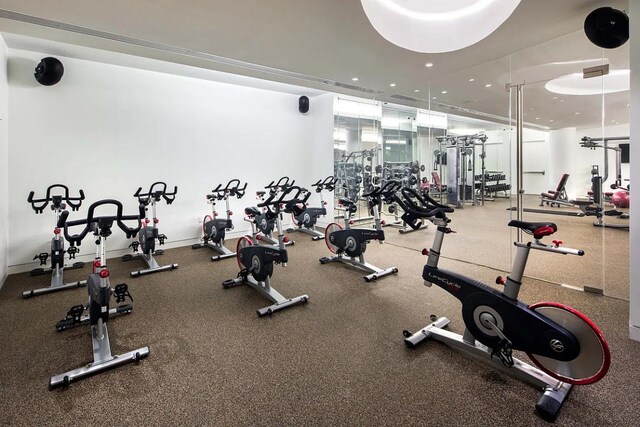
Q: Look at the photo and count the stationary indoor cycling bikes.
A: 9